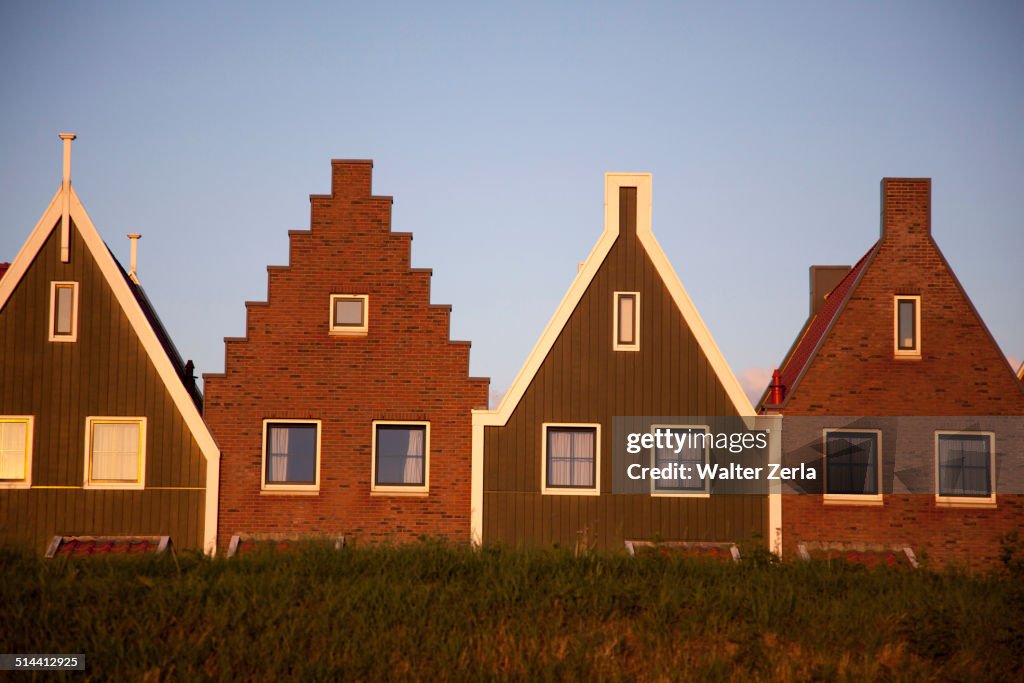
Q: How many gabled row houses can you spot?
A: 4